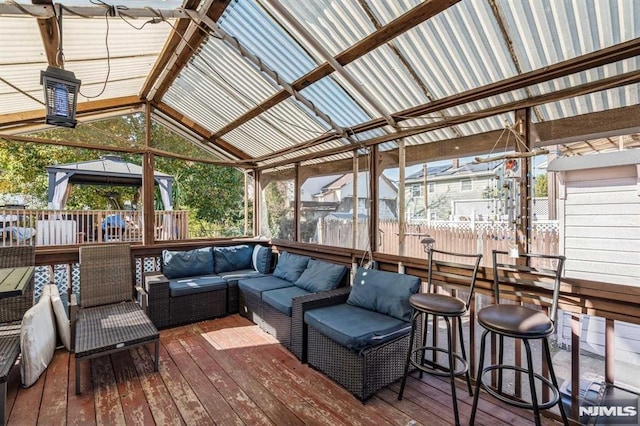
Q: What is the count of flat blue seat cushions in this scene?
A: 5